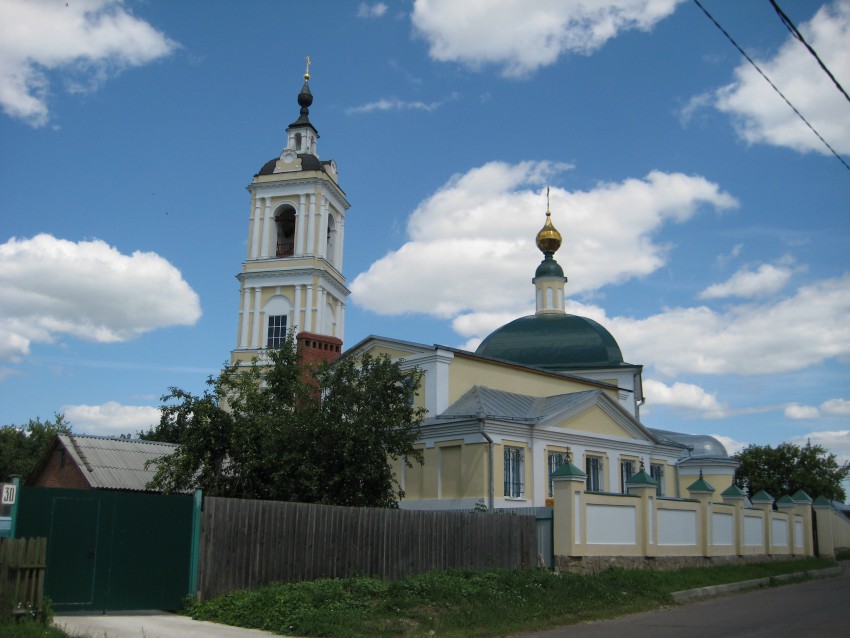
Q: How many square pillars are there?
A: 8